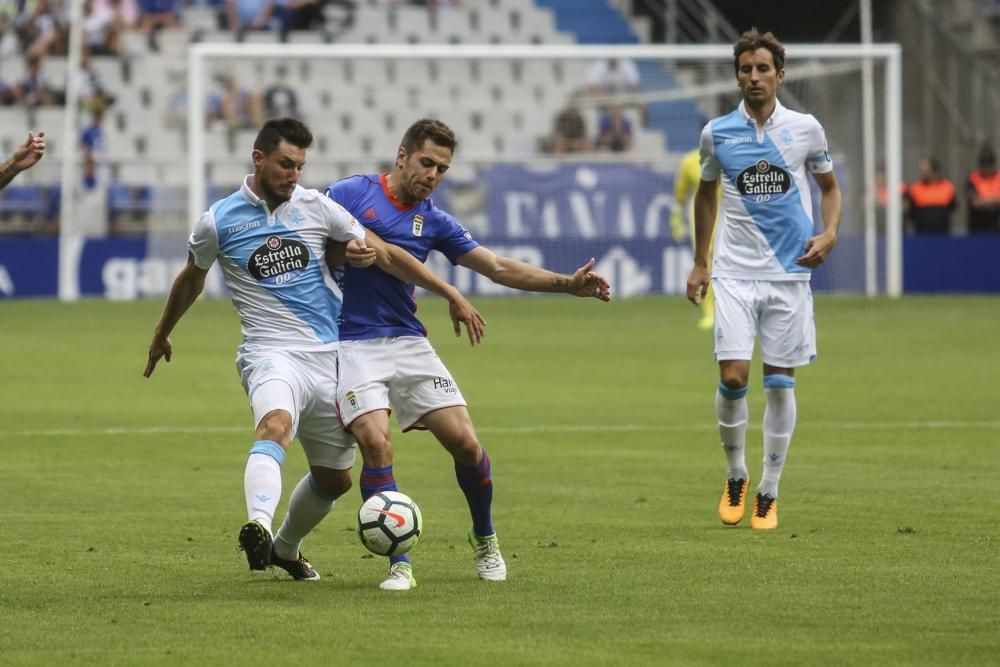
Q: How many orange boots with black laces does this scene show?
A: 2